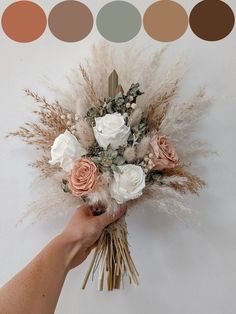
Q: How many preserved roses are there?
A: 5